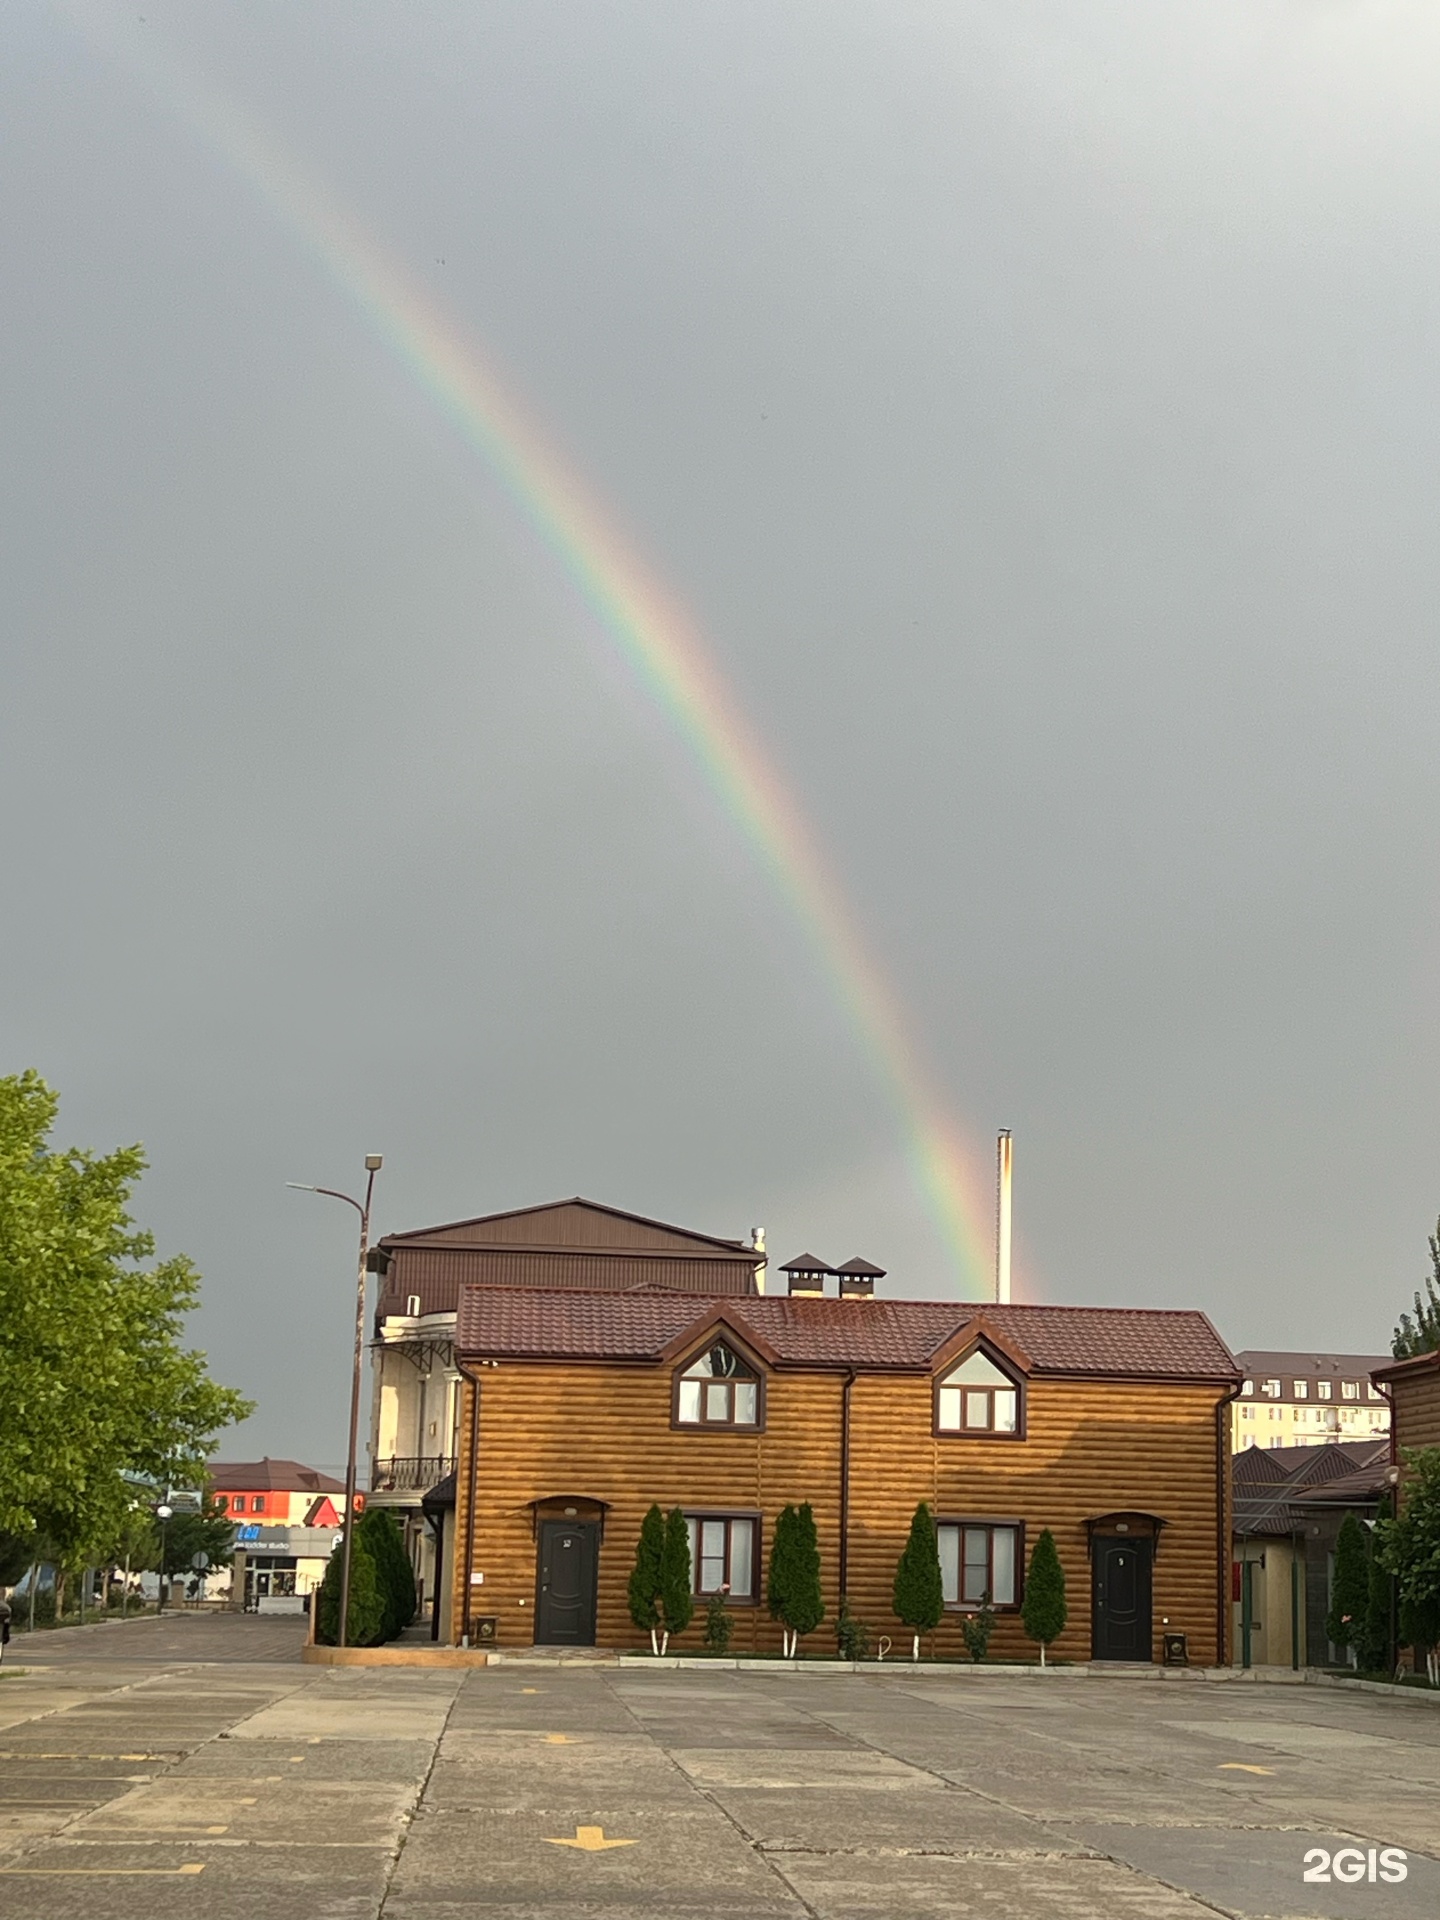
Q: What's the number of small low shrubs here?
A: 3